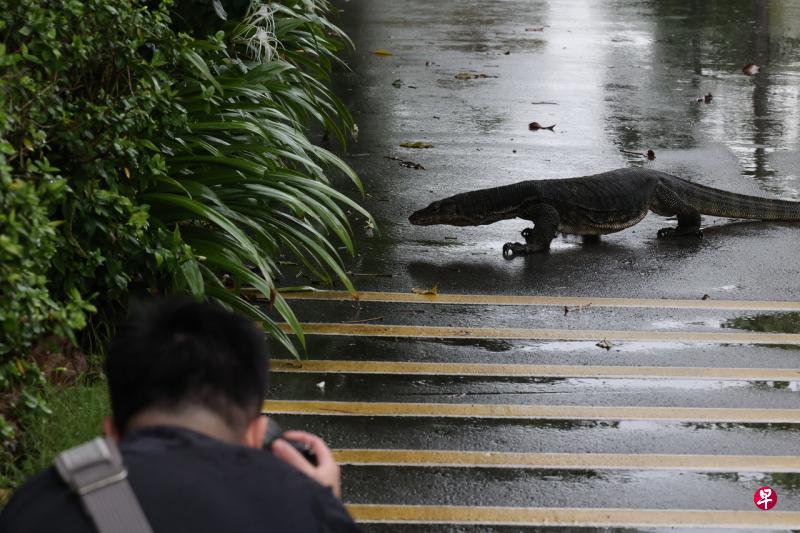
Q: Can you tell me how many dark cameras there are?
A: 1